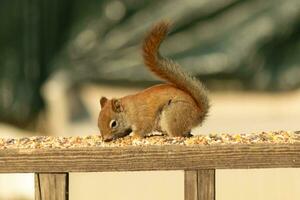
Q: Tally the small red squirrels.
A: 1